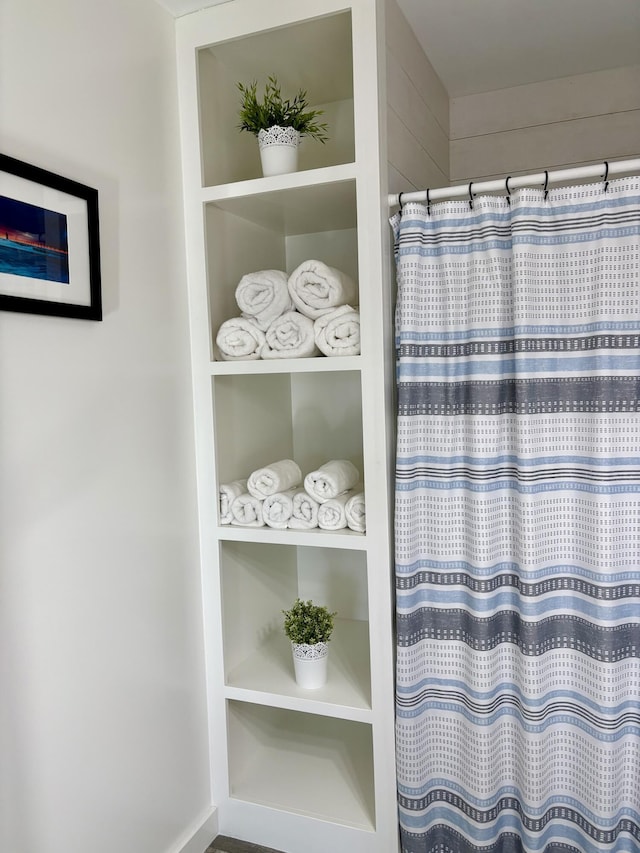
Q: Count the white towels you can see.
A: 13